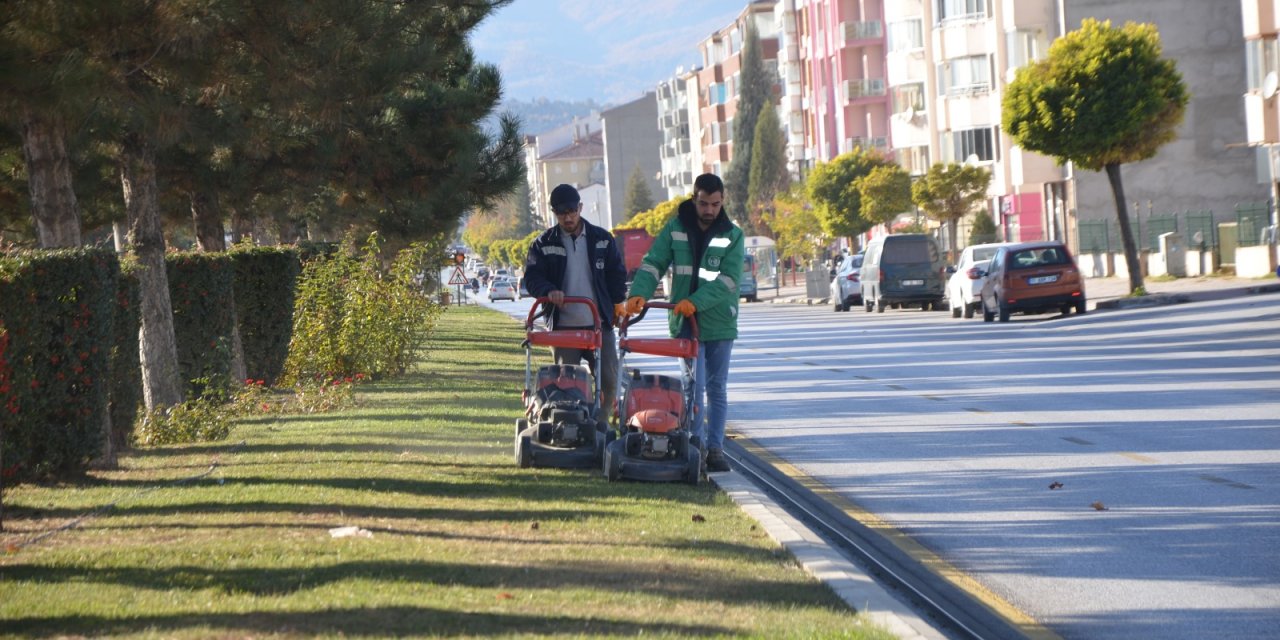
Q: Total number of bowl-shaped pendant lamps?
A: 0